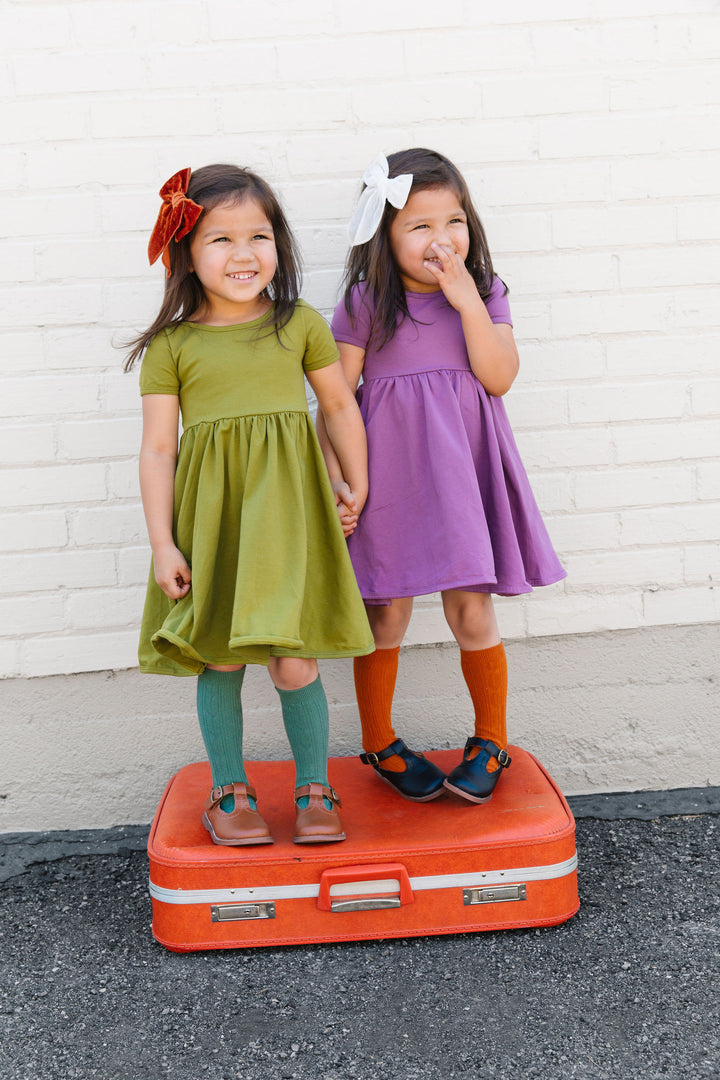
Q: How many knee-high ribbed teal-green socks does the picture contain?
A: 2